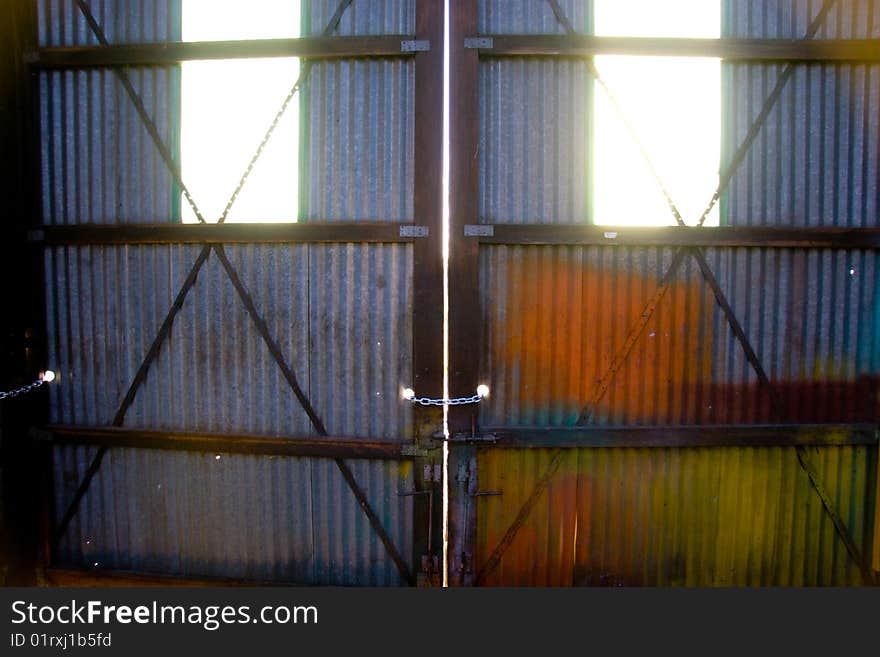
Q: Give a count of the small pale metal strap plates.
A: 4